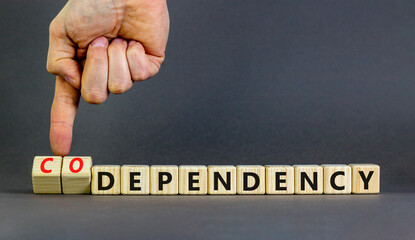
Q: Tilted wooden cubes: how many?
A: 2